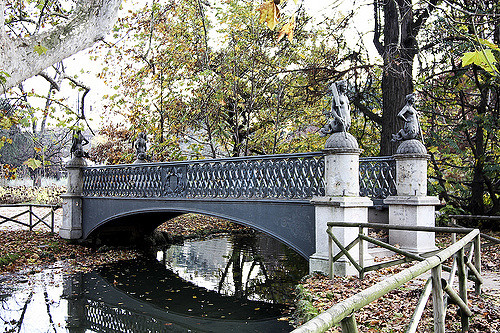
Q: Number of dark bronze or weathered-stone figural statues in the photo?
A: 4